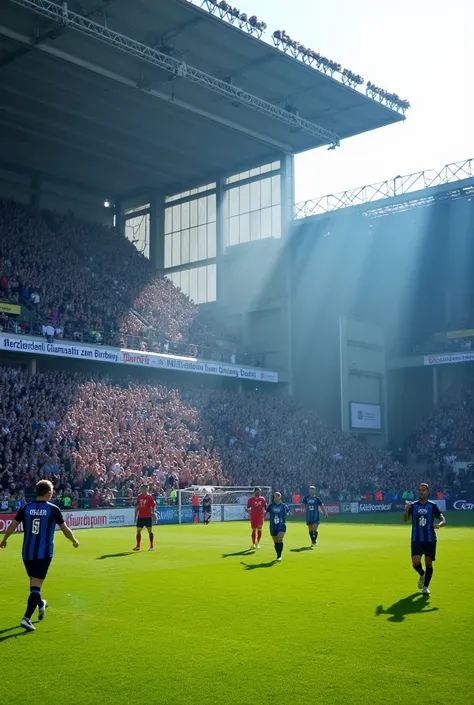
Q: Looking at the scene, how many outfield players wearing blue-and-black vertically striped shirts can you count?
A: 4